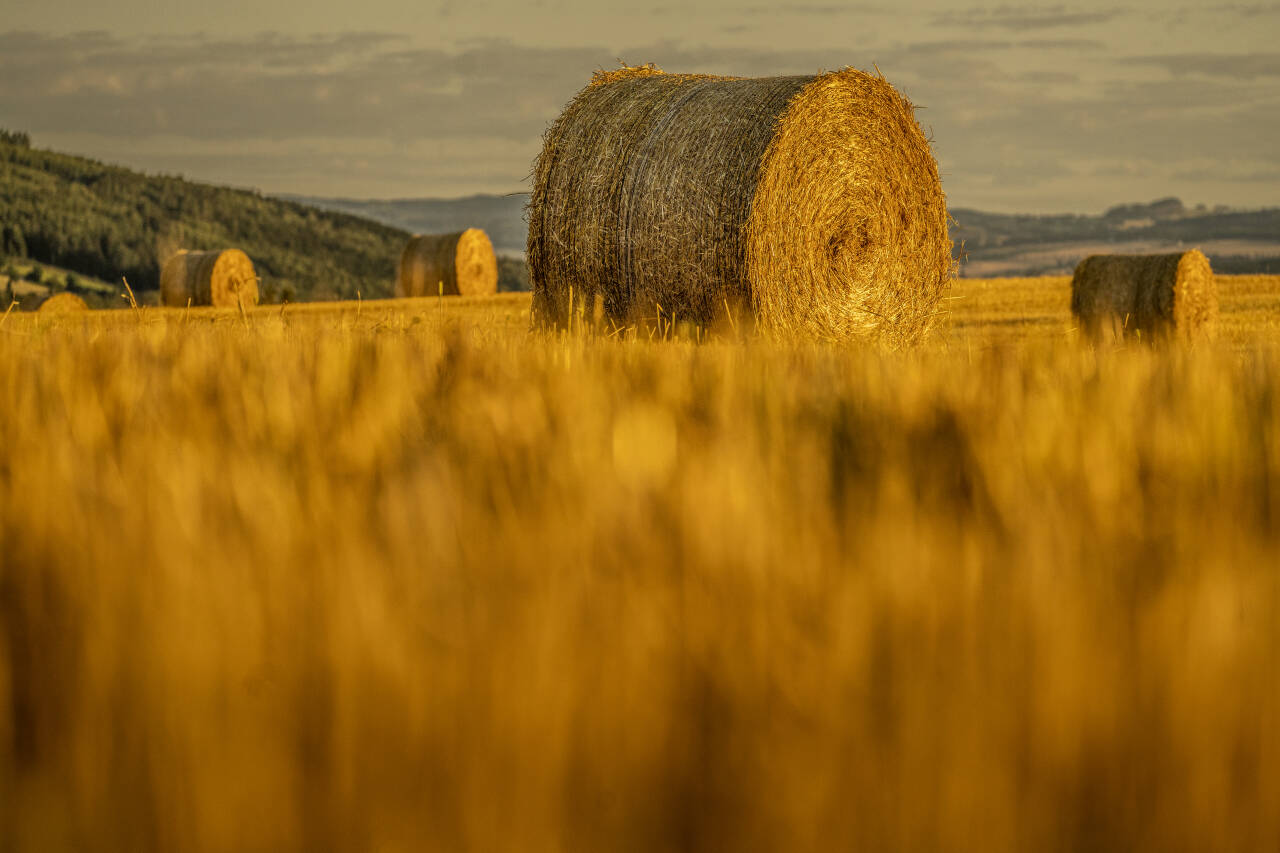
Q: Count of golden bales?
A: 5